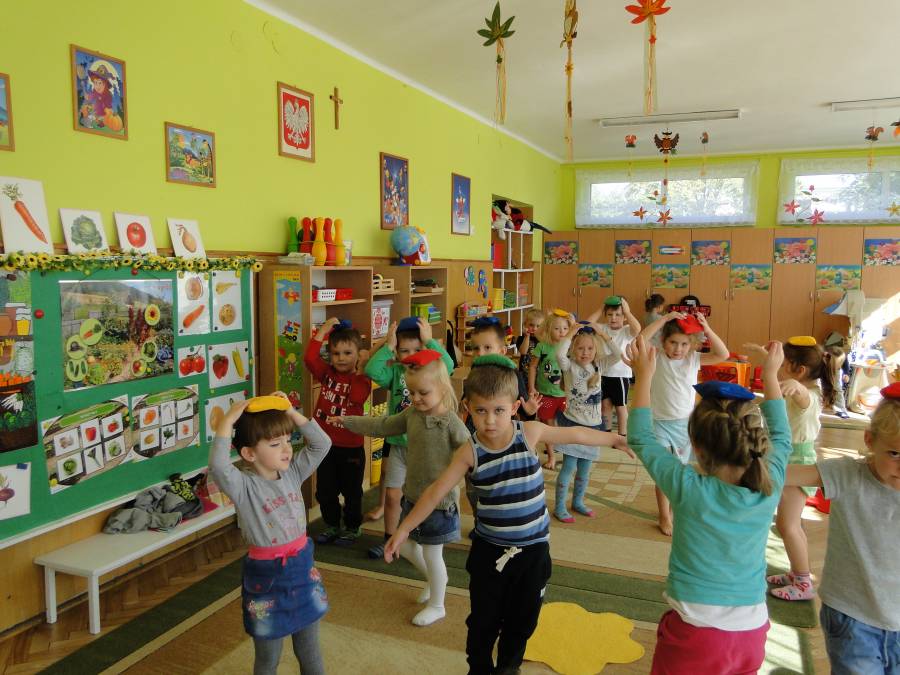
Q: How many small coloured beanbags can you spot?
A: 13